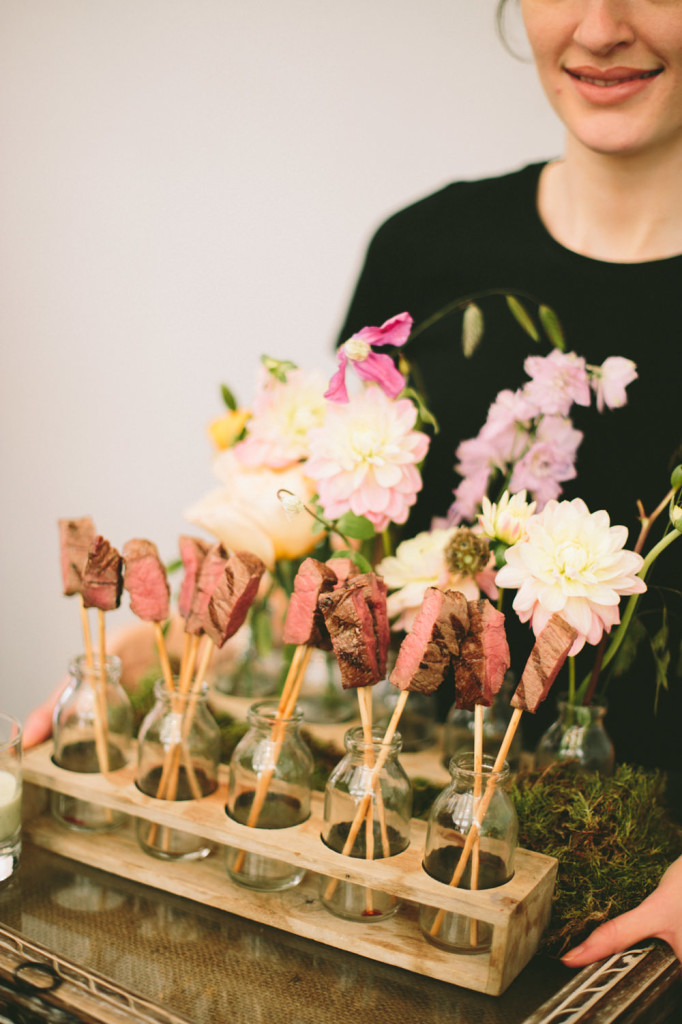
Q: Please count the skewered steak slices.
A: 13